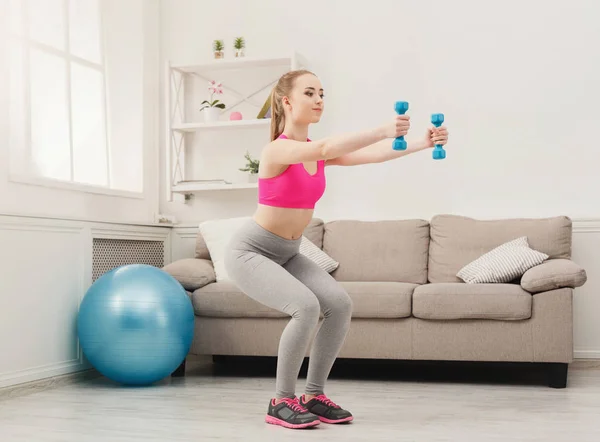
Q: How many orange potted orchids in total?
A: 0